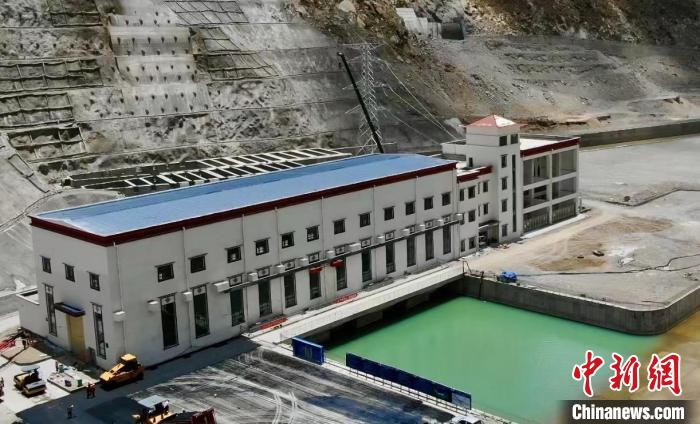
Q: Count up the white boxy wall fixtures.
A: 14